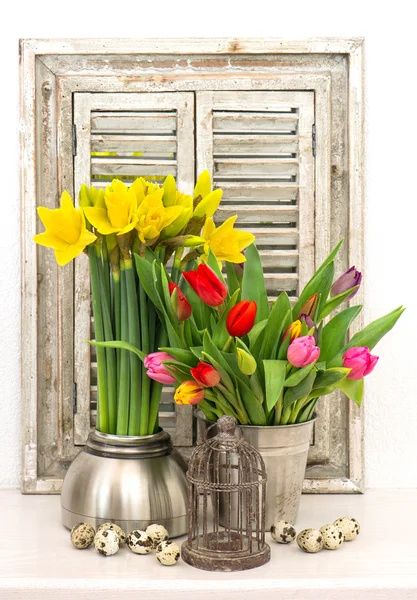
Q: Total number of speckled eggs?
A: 10